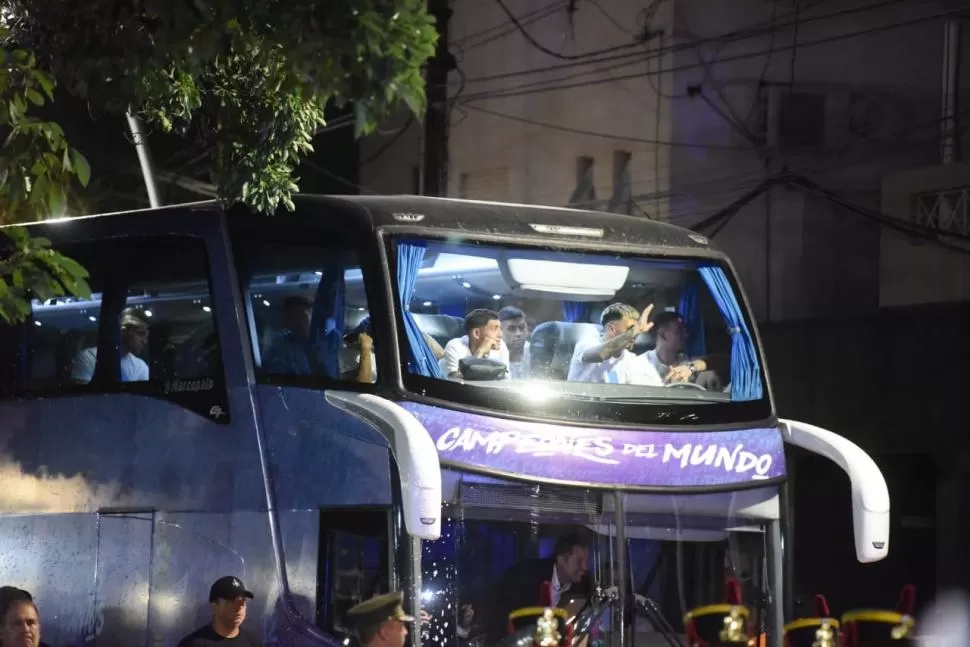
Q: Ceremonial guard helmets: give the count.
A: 4